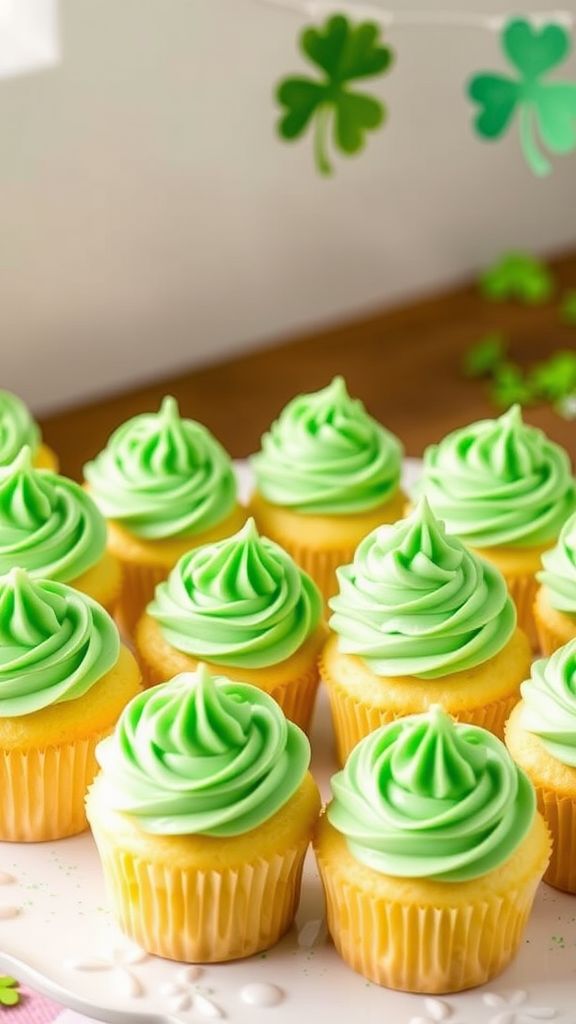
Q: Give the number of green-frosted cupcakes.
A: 12